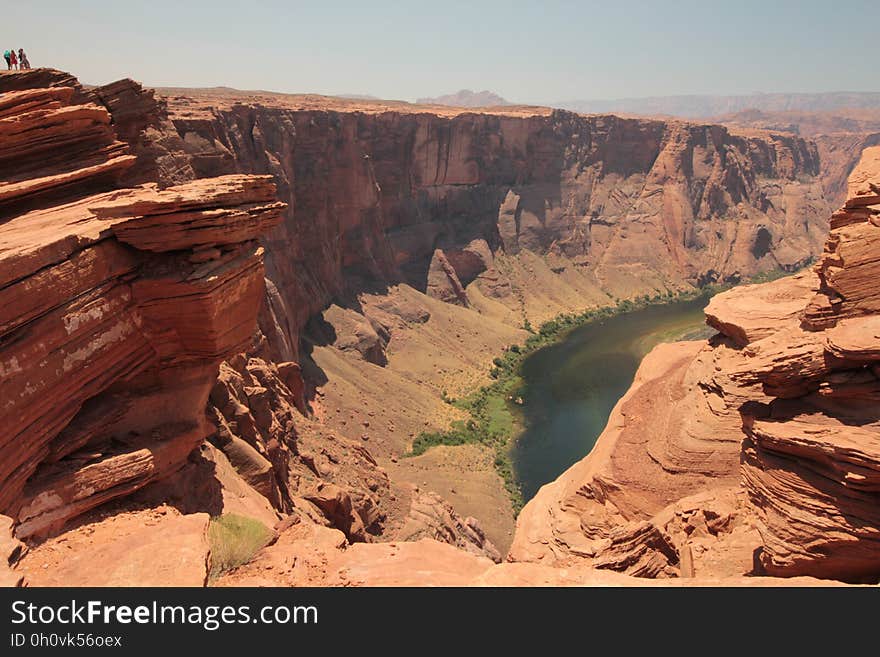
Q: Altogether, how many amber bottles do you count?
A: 0